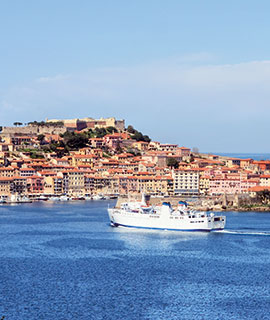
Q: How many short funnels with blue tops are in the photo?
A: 2